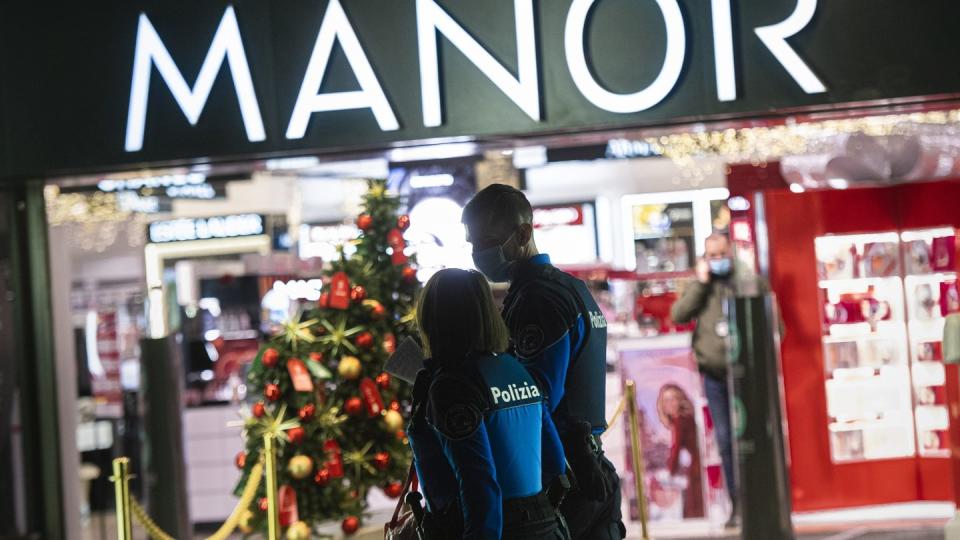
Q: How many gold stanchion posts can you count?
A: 3